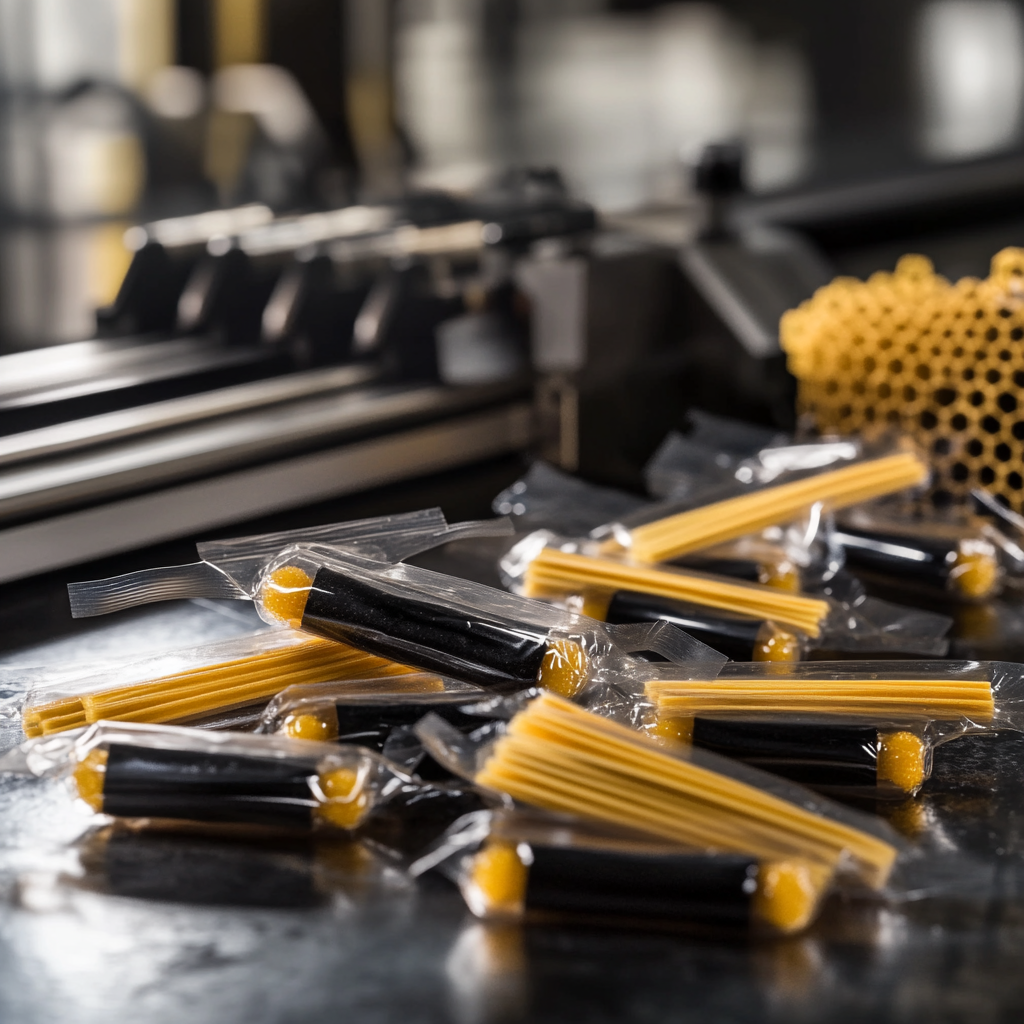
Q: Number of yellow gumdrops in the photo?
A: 13